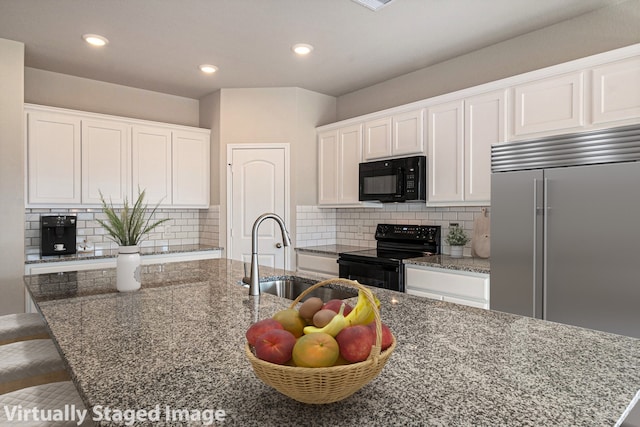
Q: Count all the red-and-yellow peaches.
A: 5